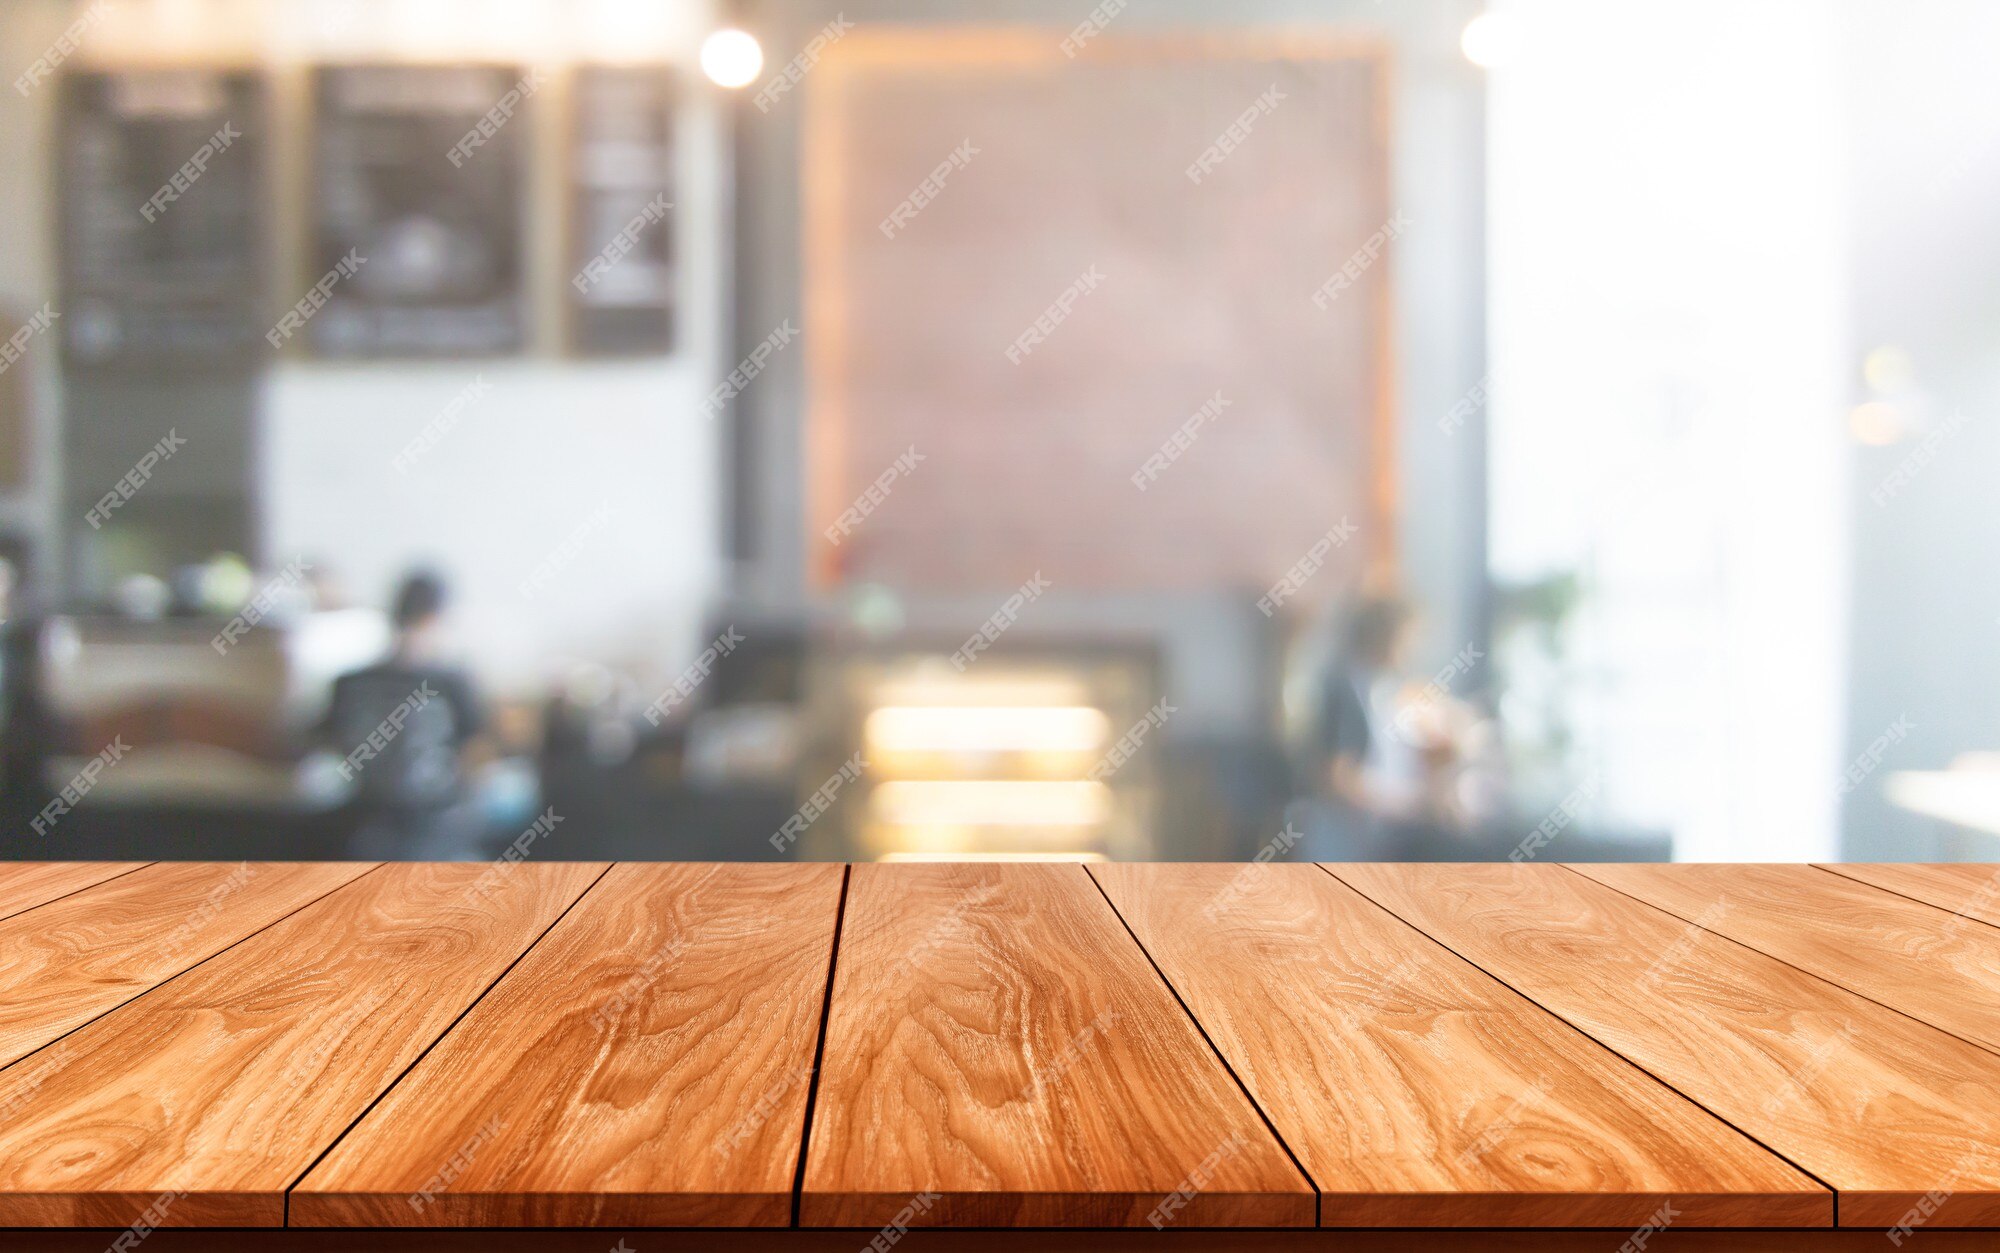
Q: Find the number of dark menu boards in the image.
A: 3